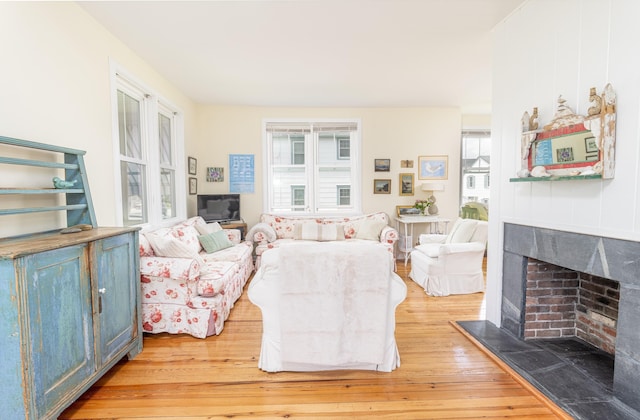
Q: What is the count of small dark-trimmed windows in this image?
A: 4